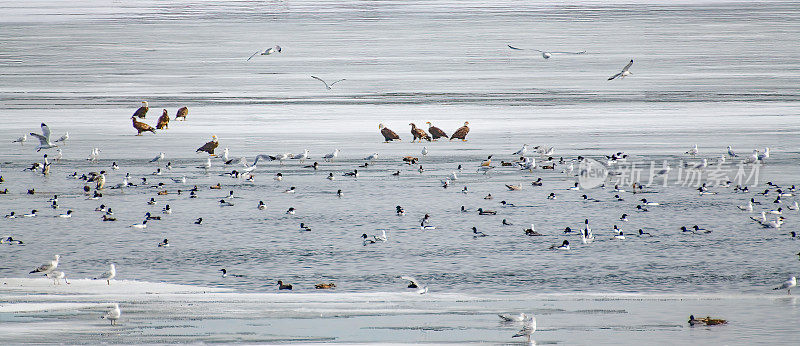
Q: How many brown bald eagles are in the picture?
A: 9